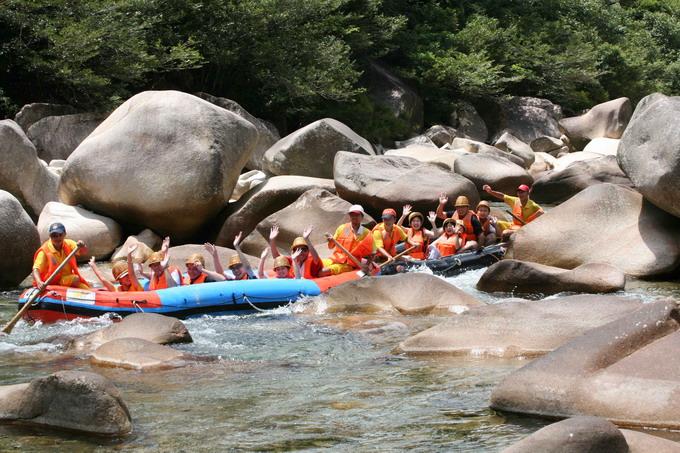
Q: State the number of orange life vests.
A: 15